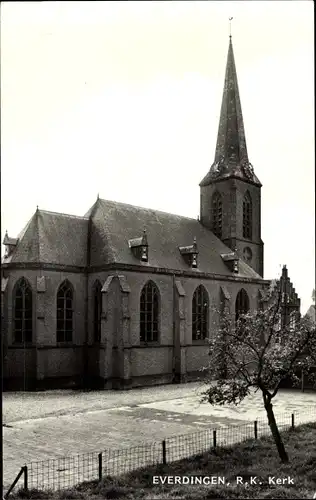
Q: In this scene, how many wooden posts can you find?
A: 6